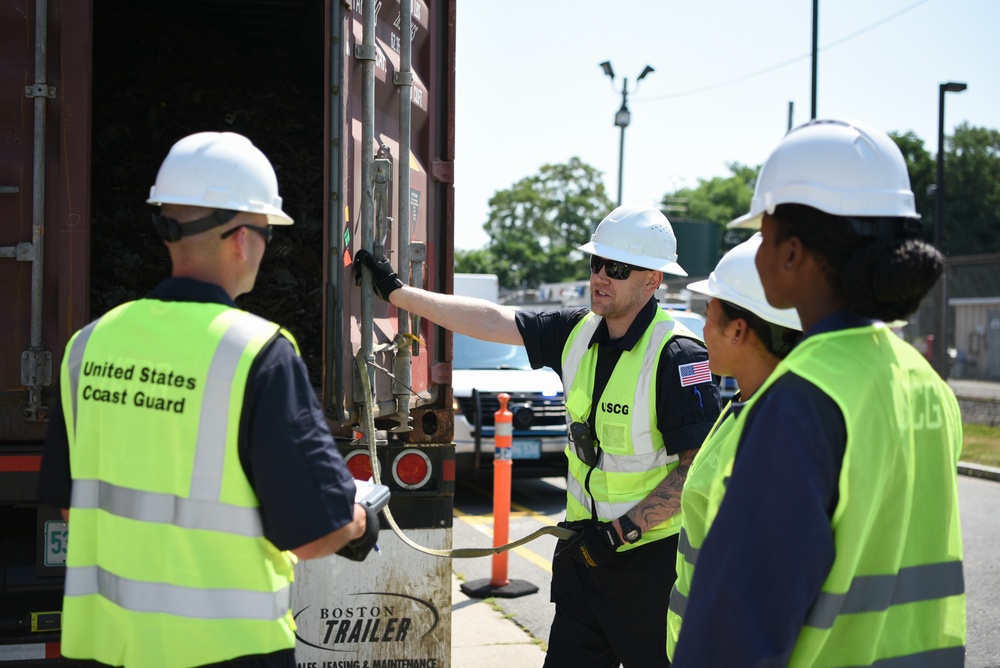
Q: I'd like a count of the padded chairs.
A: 0